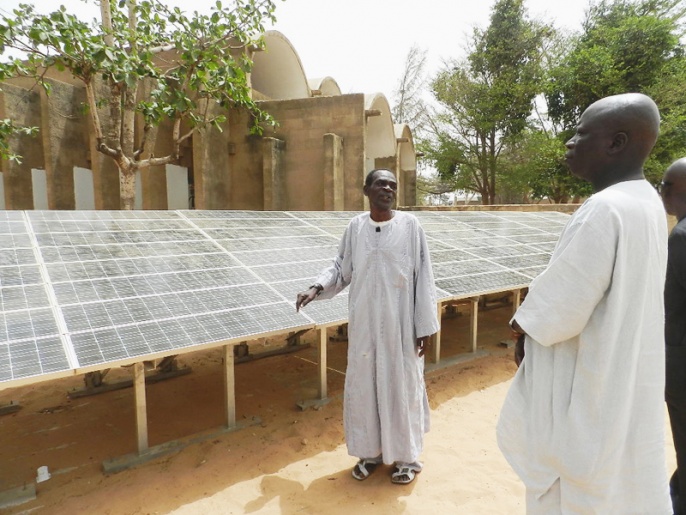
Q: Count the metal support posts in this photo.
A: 6